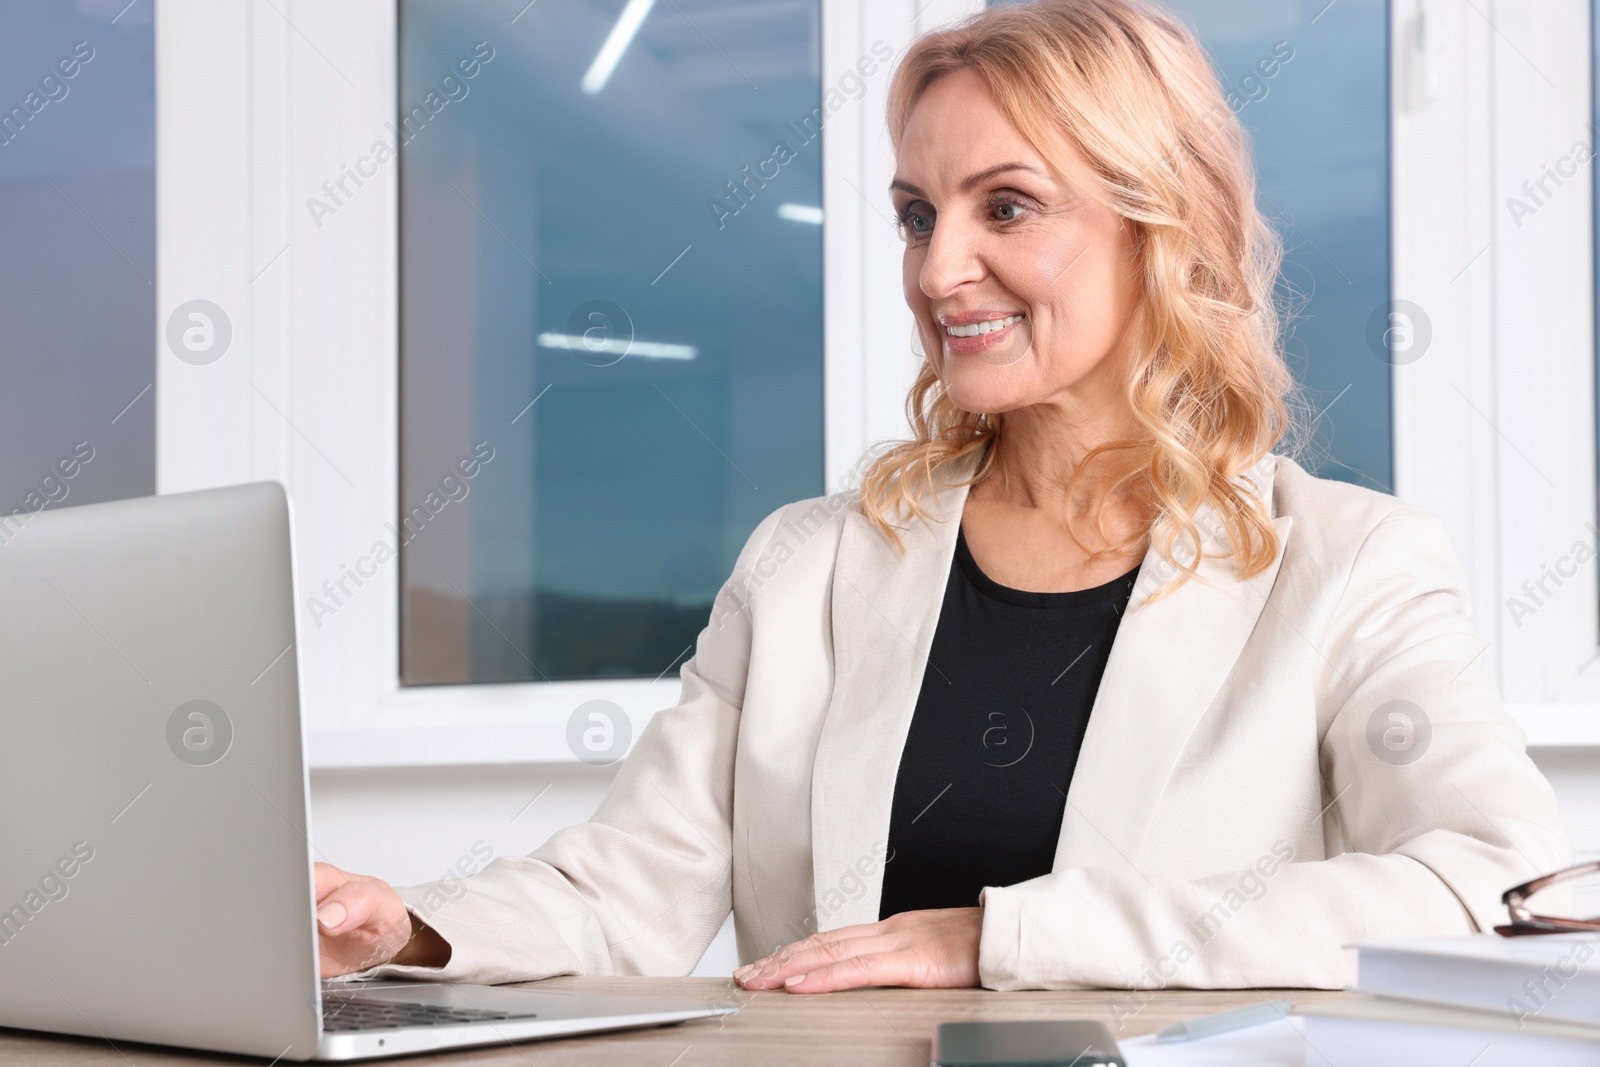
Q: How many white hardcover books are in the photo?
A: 2